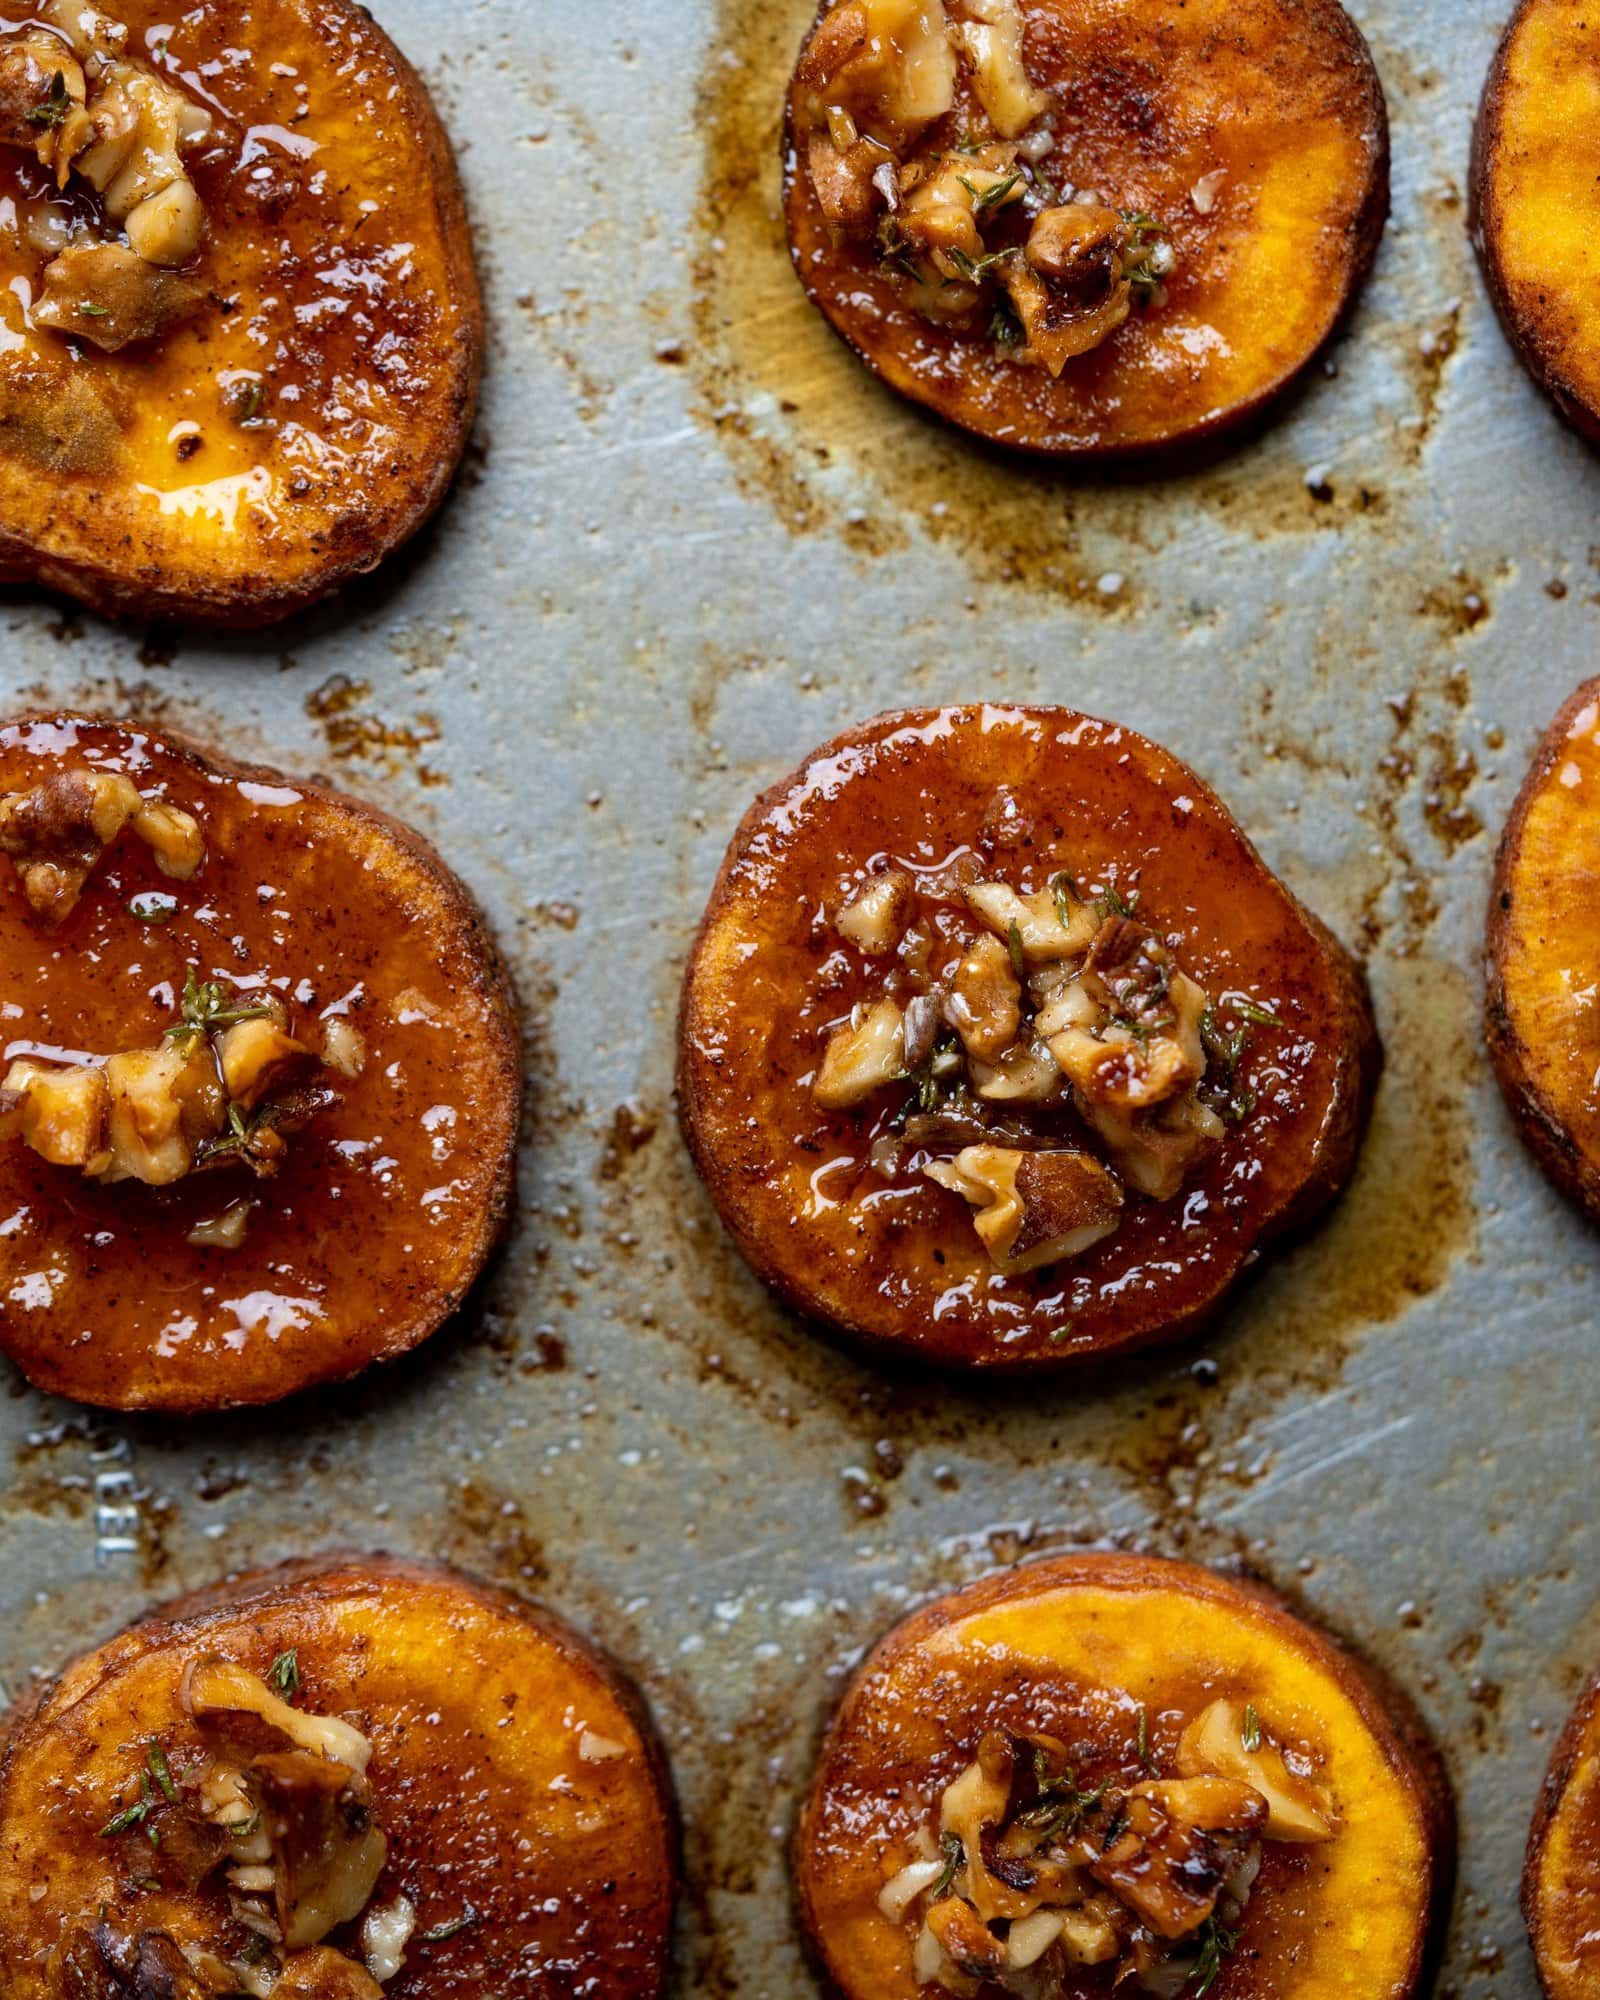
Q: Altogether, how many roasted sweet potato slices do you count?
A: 9